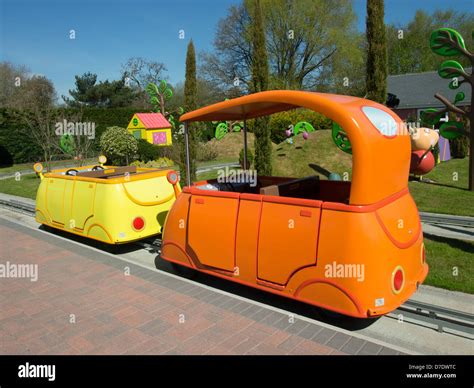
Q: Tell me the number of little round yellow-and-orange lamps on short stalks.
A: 2